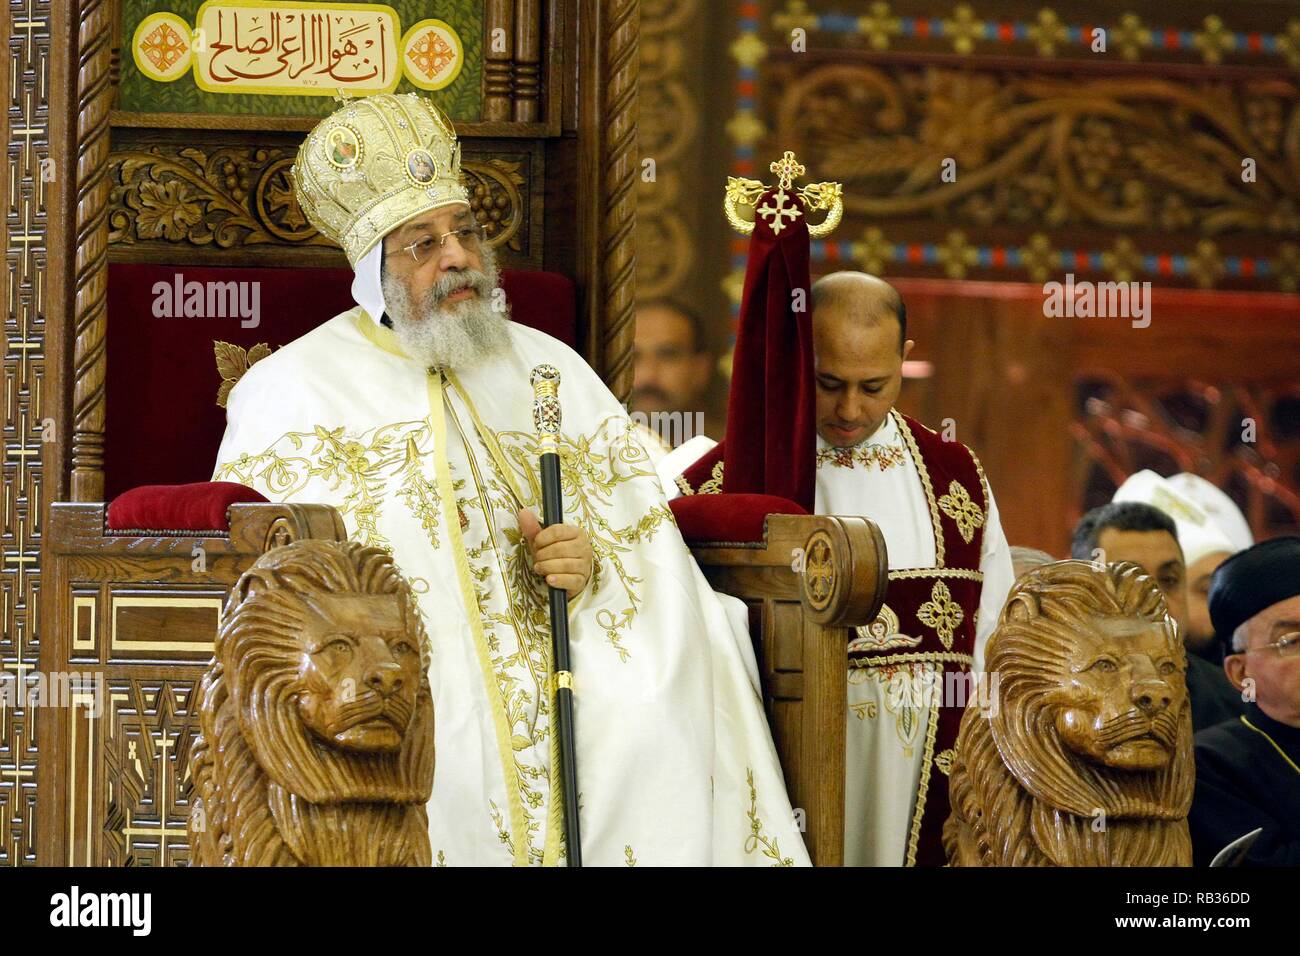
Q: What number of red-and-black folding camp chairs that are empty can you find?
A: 0